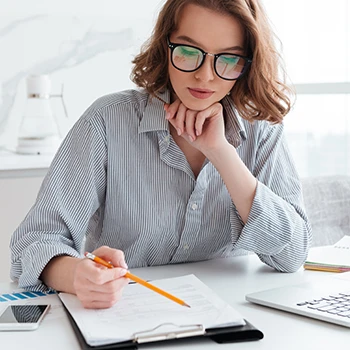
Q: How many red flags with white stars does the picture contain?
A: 0